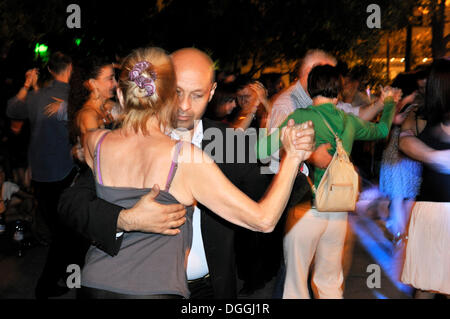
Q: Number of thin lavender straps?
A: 2